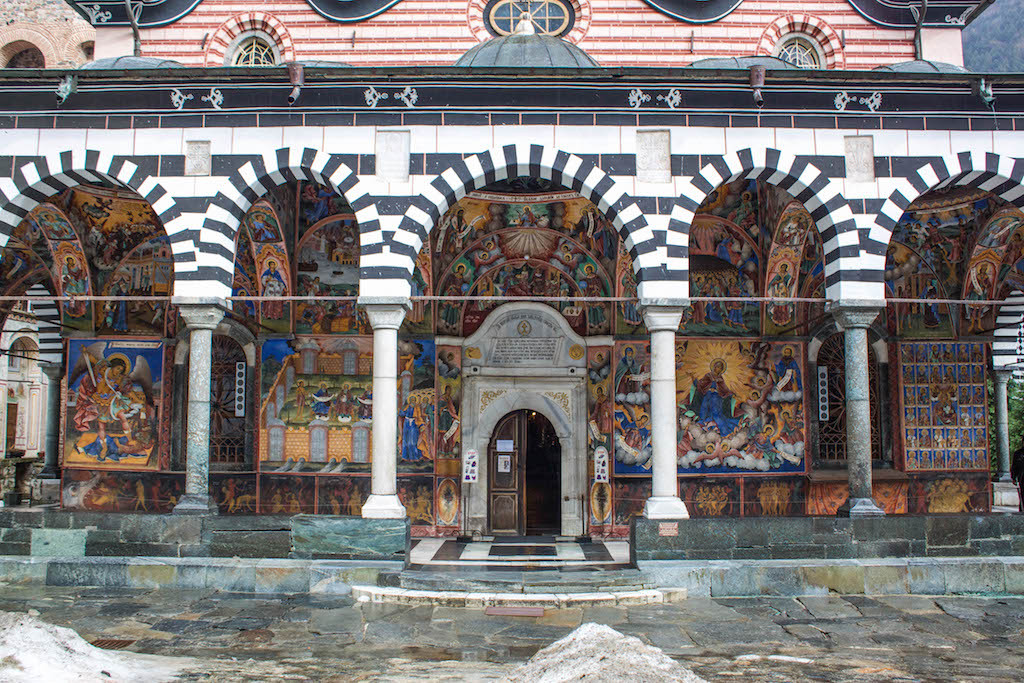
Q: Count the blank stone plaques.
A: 4